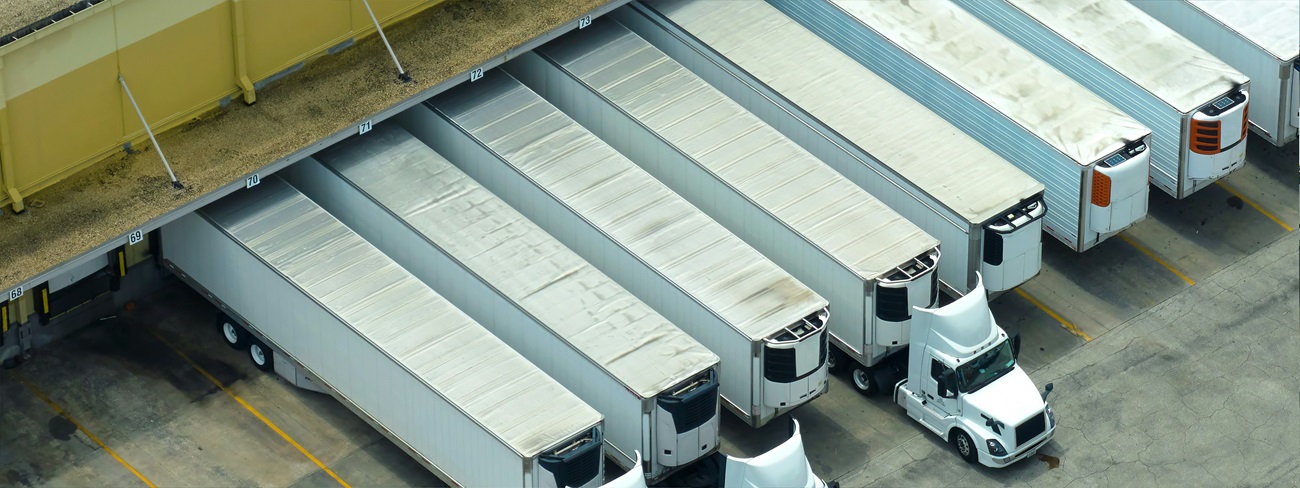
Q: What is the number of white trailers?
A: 8